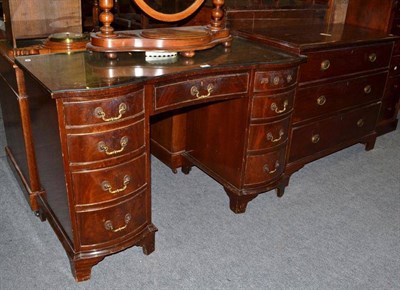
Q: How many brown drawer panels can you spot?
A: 12